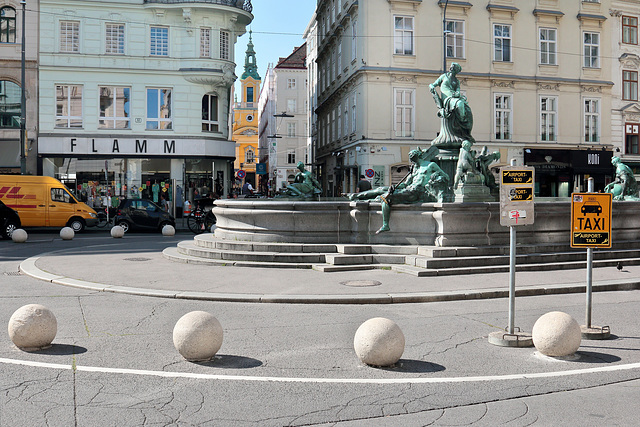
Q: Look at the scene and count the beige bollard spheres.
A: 8